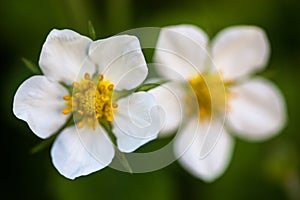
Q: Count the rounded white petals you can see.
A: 10